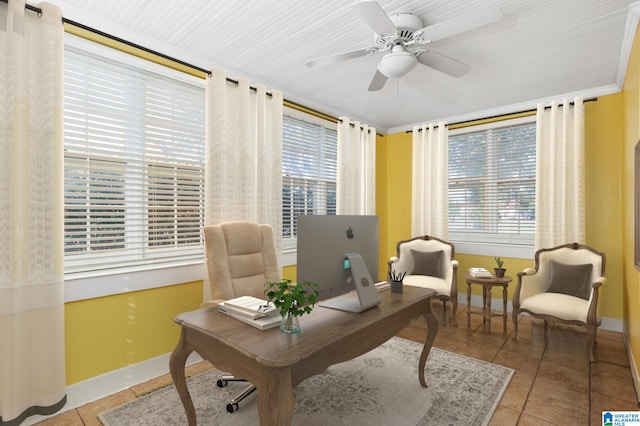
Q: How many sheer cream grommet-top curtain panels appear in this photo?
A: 5